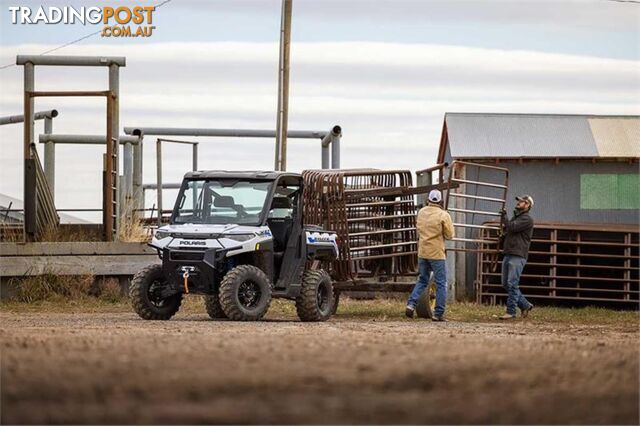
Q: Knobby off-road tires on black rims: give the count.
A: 4